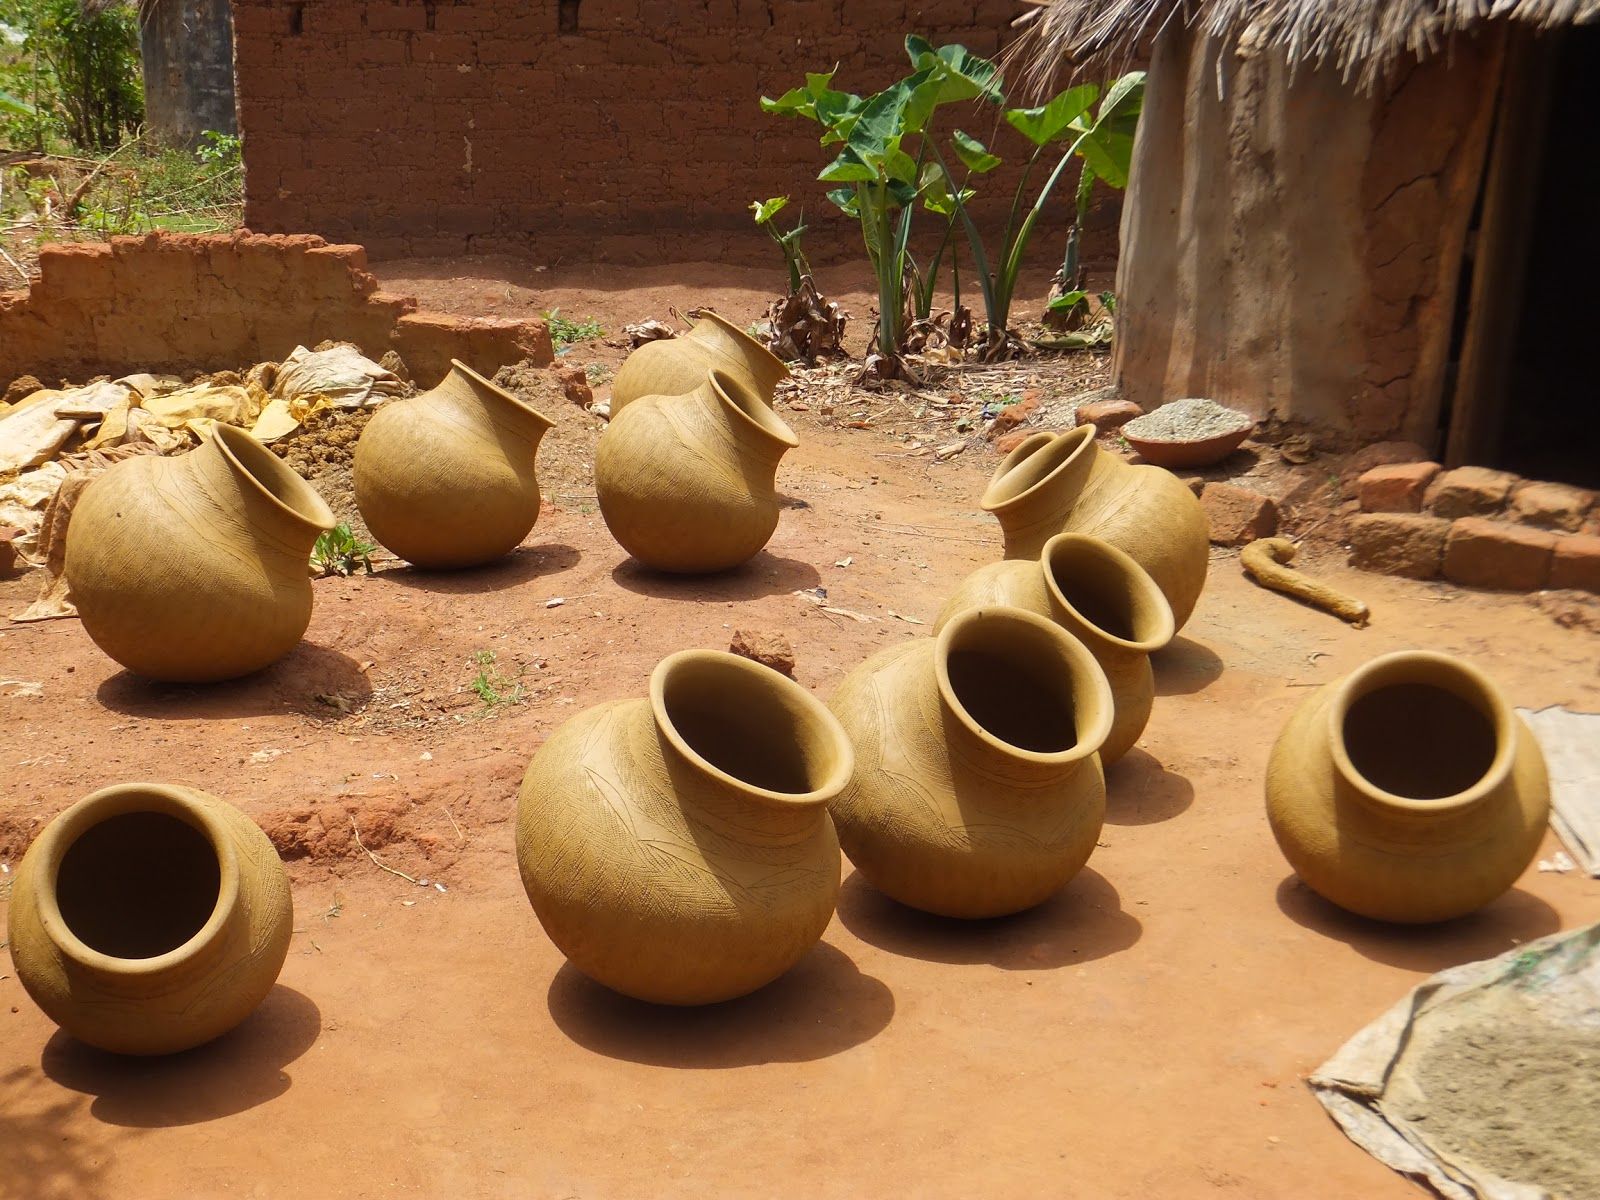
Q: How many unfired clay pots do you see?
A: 11